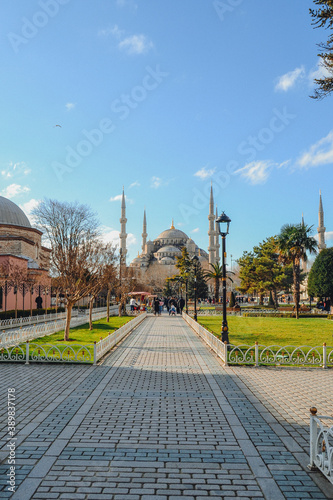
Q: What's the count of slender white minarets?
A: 6